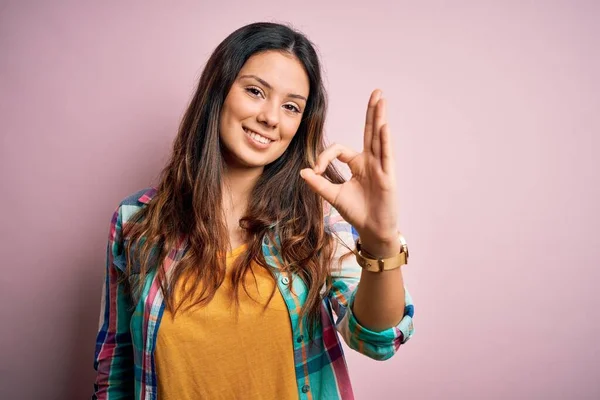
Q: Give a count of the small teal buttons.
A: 3